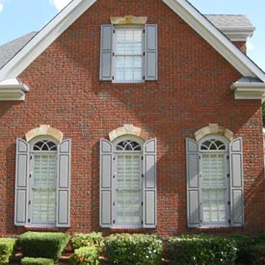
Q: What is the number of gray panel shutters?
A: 8